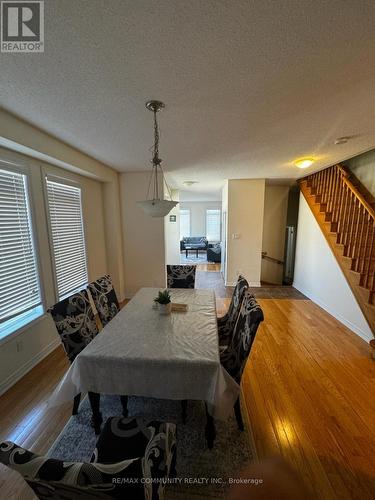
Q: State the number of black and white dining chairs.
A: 6